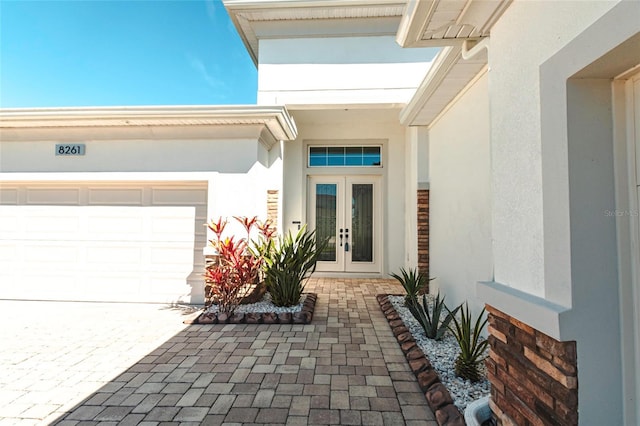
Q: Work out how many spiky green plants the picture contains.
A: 4